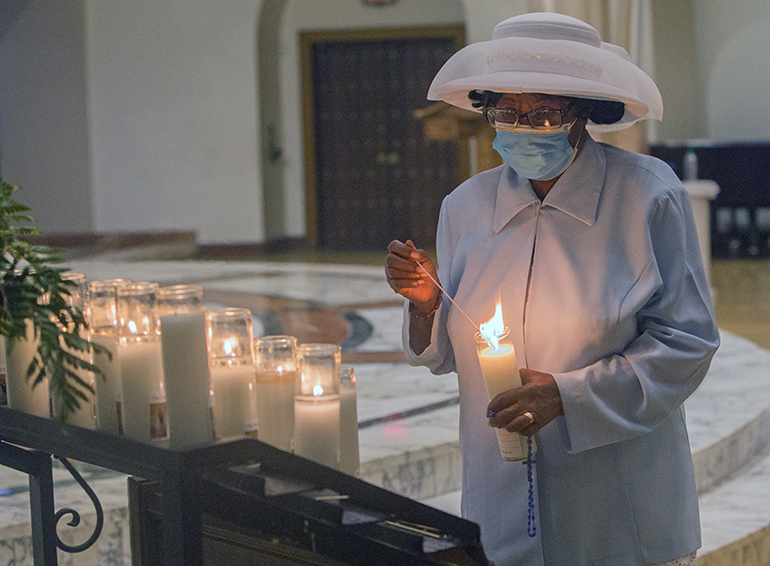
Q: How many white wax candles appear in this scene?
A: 11